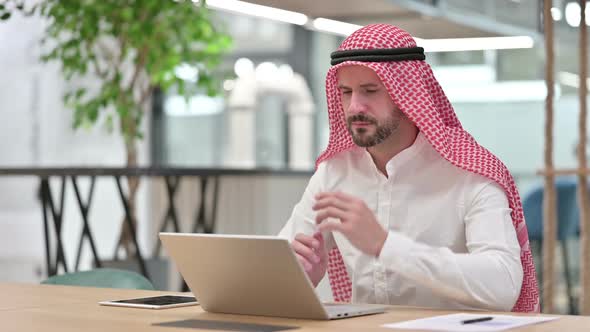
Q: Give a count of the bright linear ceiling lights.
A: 3